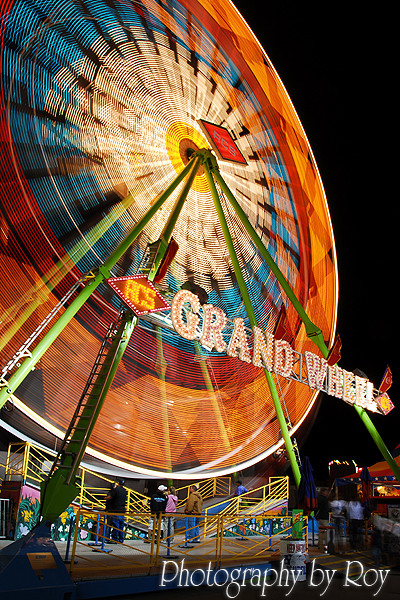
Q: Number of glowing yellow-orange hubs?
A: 1